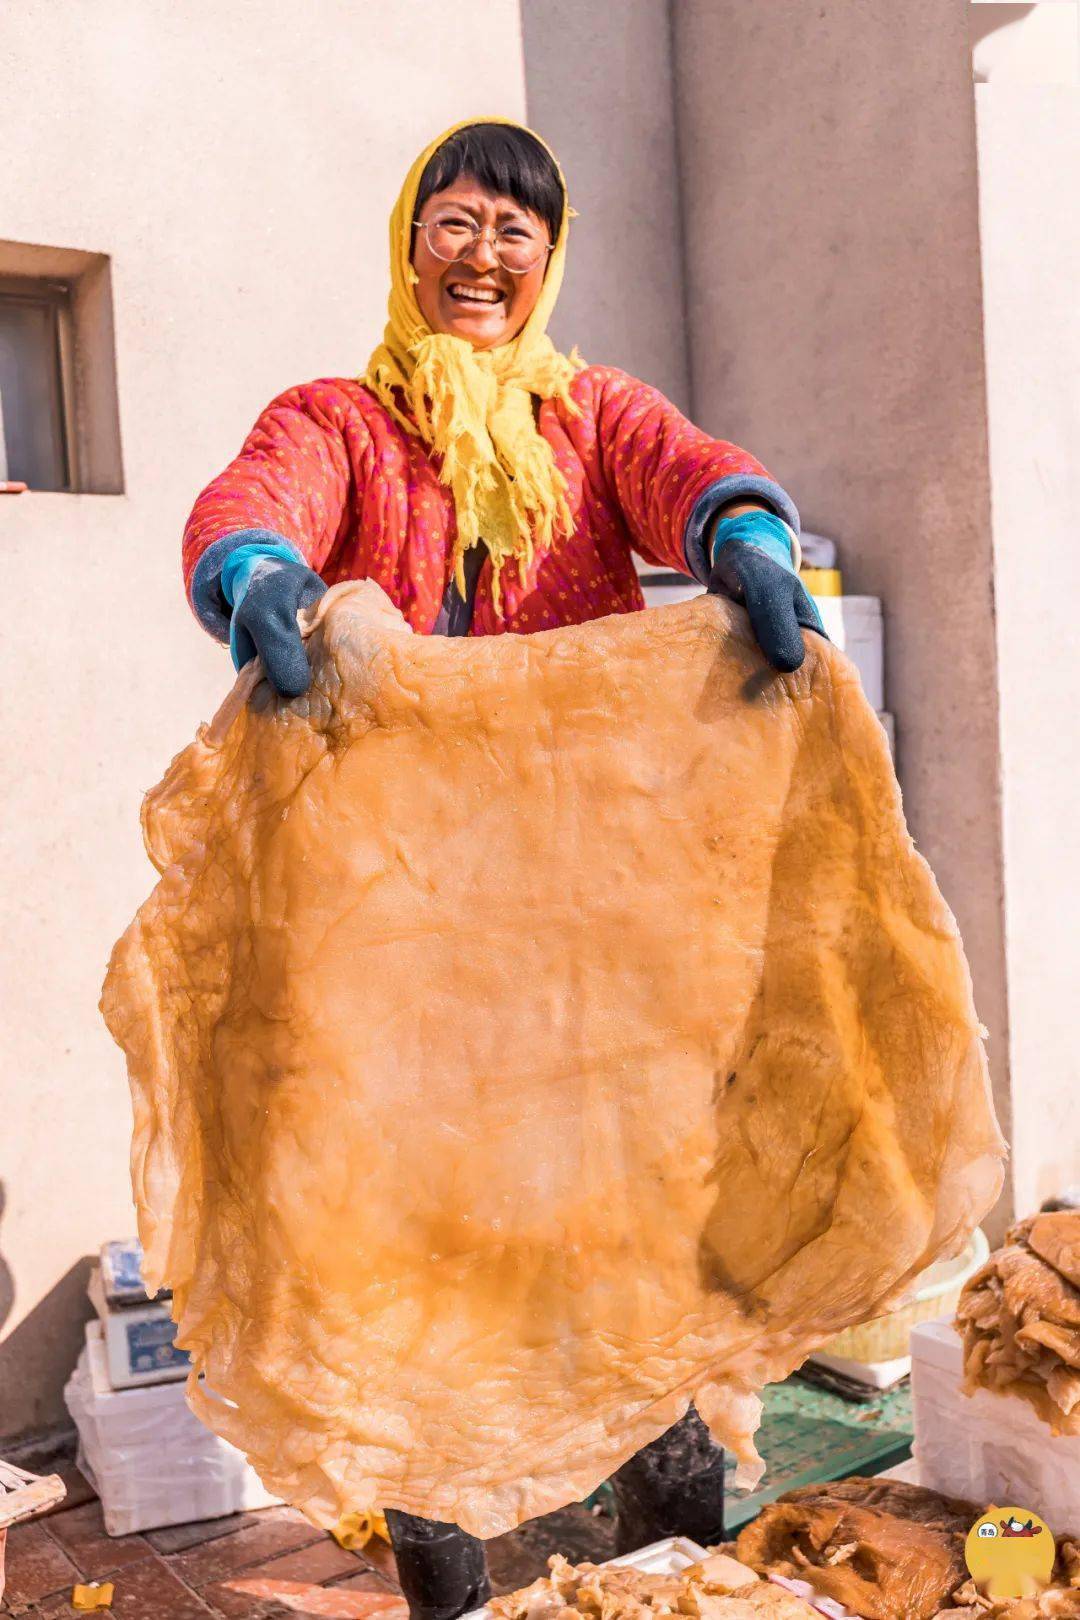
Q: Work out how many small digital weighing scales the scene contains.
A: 1